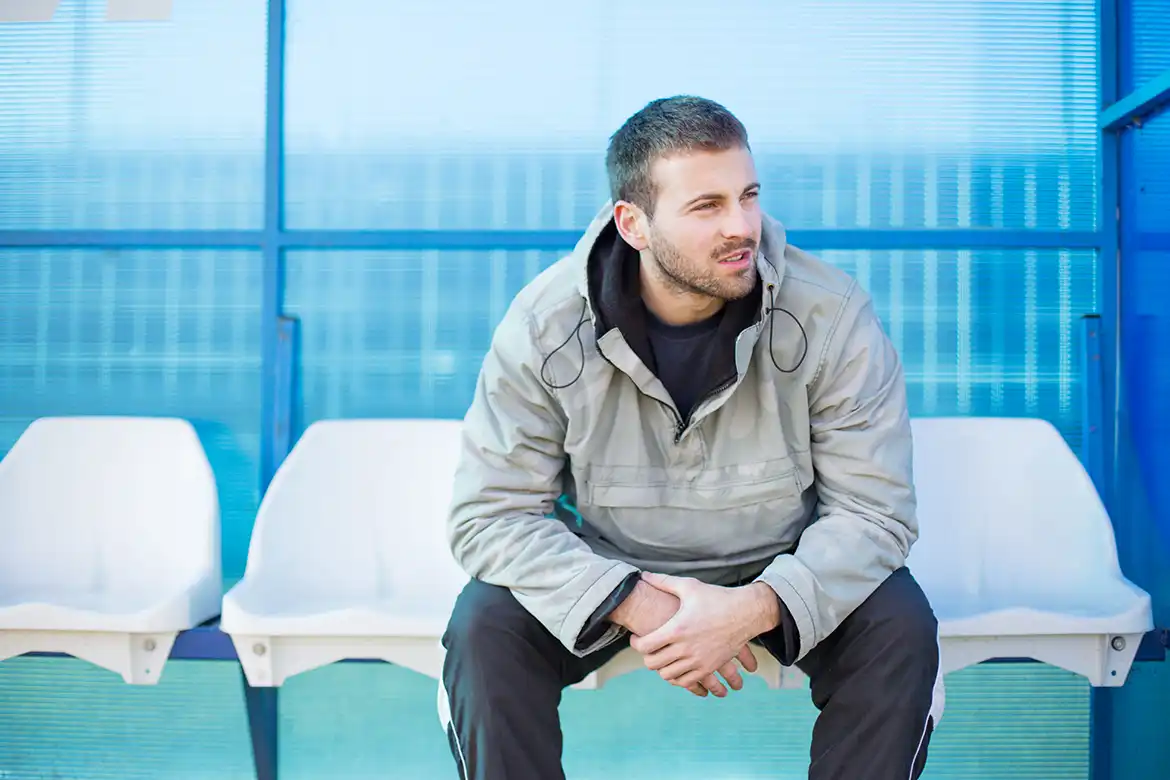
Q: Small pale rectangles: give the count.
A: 2